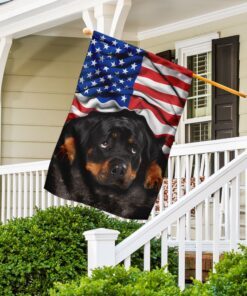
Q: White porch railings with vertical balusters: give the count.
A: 2